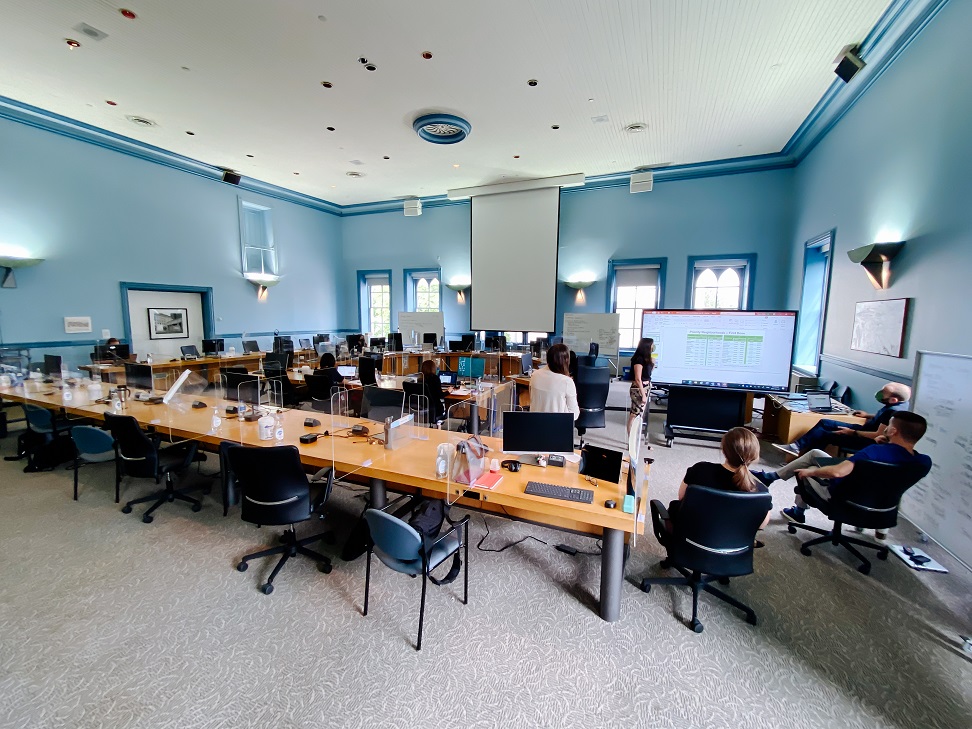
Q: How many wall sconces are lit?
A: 5